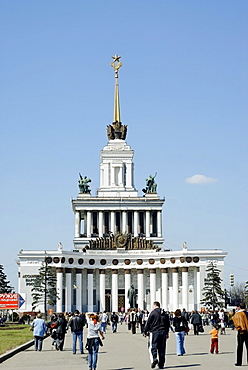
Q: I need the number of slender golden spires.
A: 1